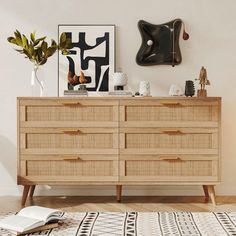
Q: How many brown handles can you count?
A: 6